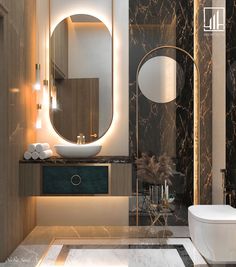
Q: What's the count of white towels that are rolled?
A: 5